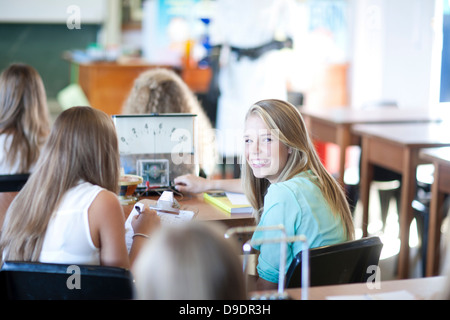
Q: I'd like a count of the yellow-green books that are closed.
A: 1